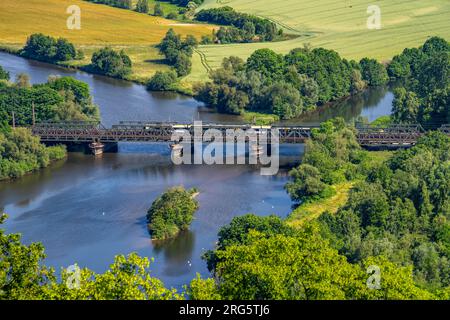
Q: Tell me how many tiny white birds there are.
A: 6